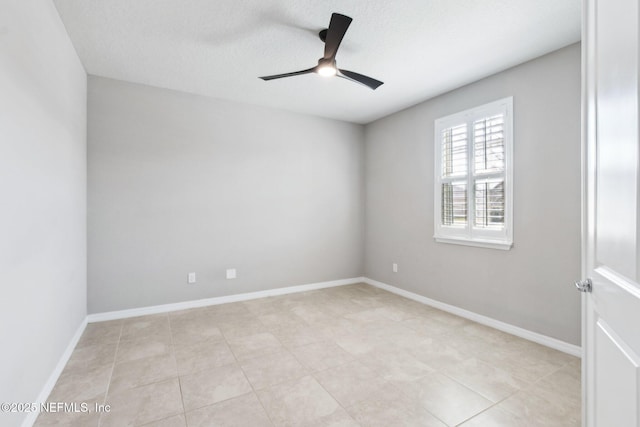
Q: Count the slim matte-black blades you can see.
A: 3